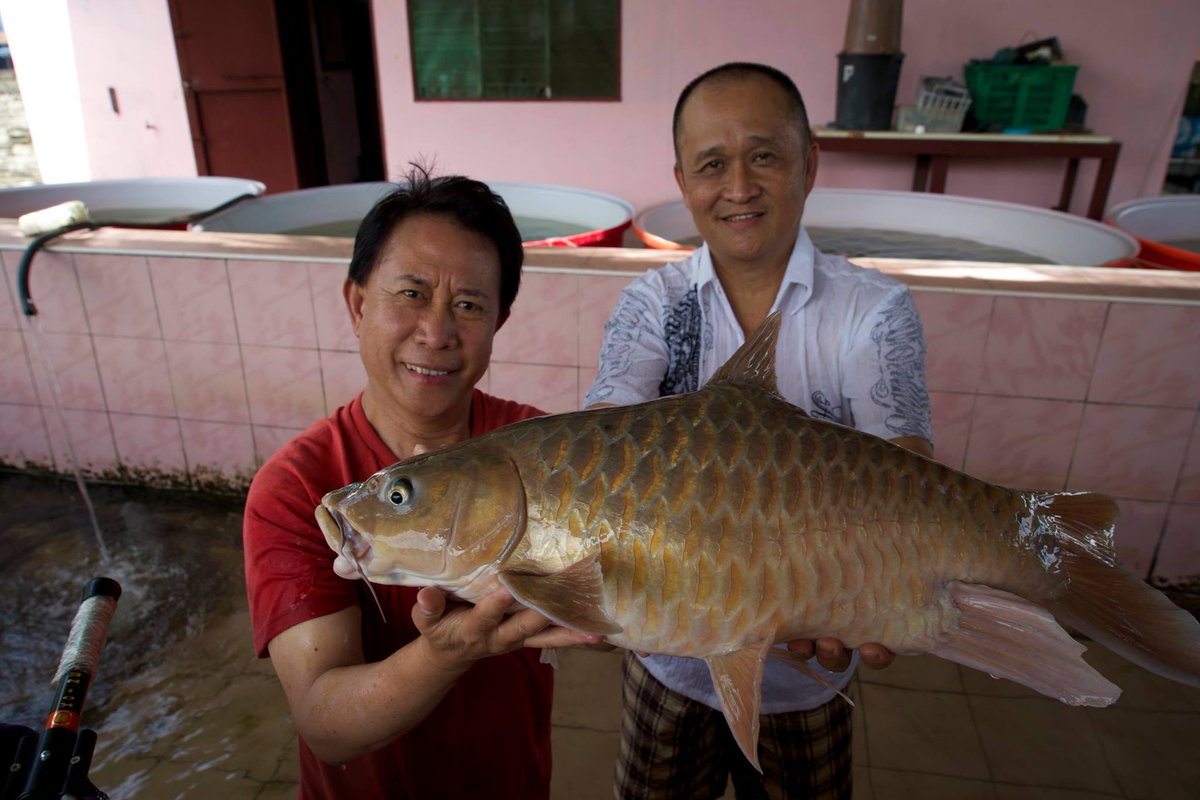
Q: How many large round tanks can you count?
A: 4